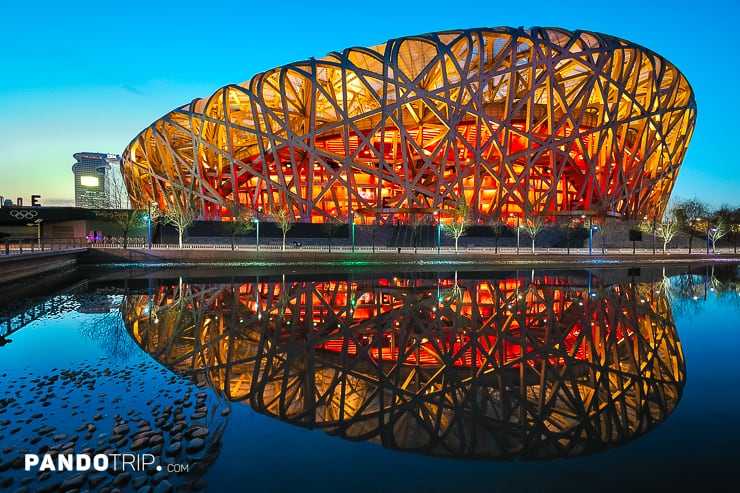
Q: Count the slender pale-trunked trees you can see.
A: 6